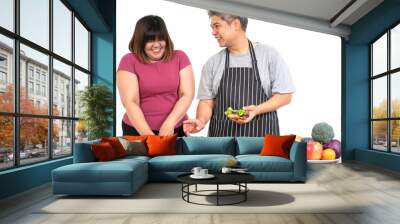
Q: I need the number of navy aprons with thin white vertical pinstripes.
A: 1